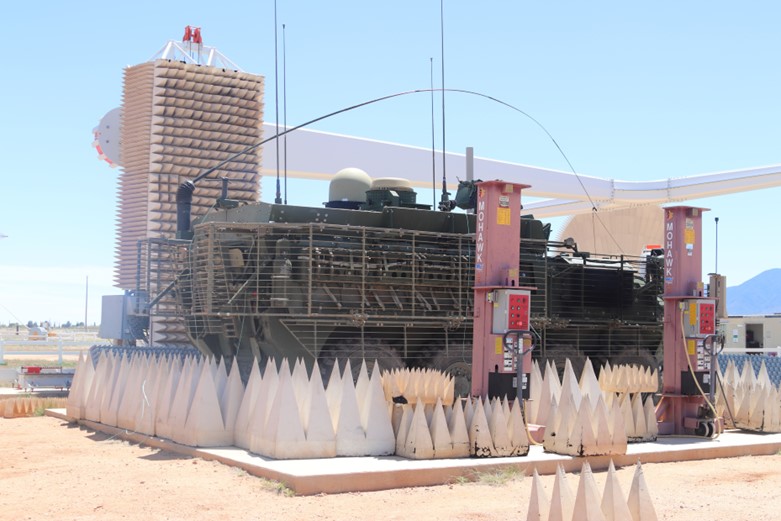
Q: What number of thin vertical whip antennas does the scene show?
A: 4